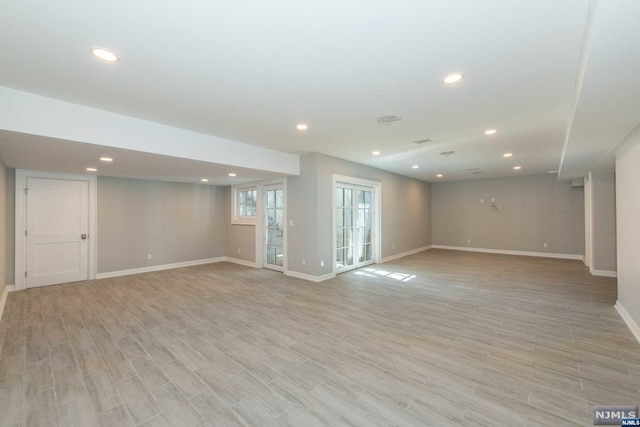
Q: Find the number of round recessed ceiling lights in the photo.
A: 13